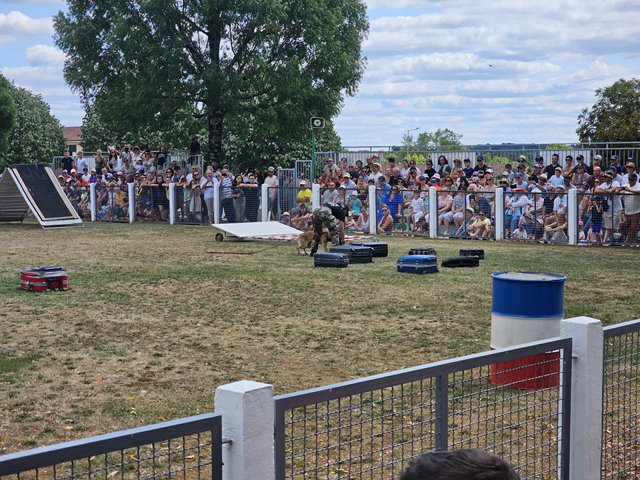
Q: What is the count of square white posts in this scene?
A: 12